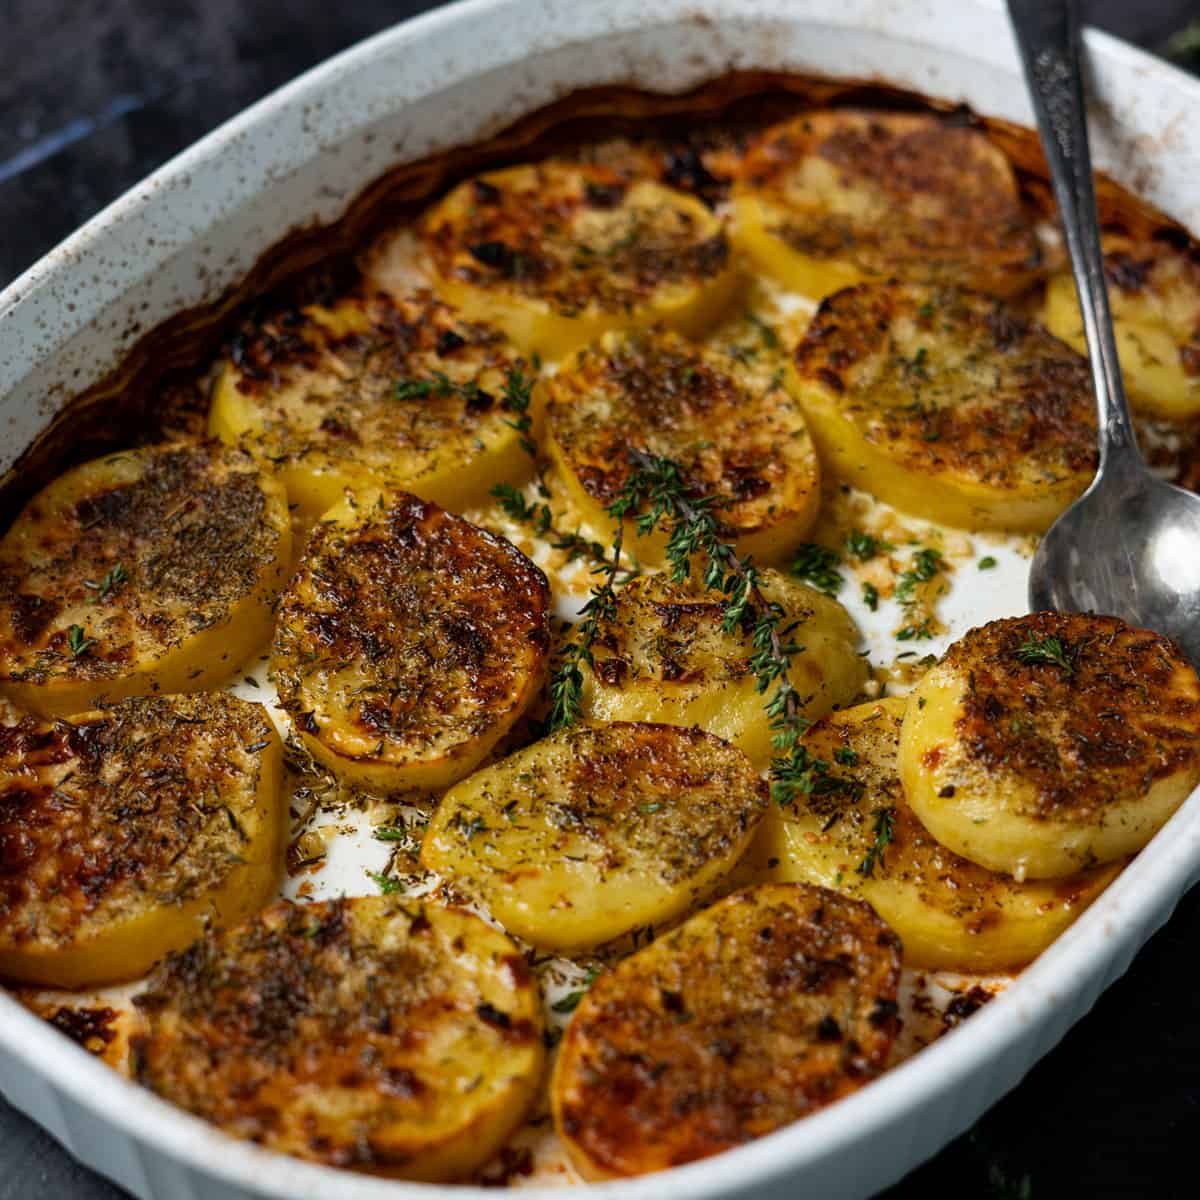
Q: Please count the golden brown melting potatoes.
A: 15